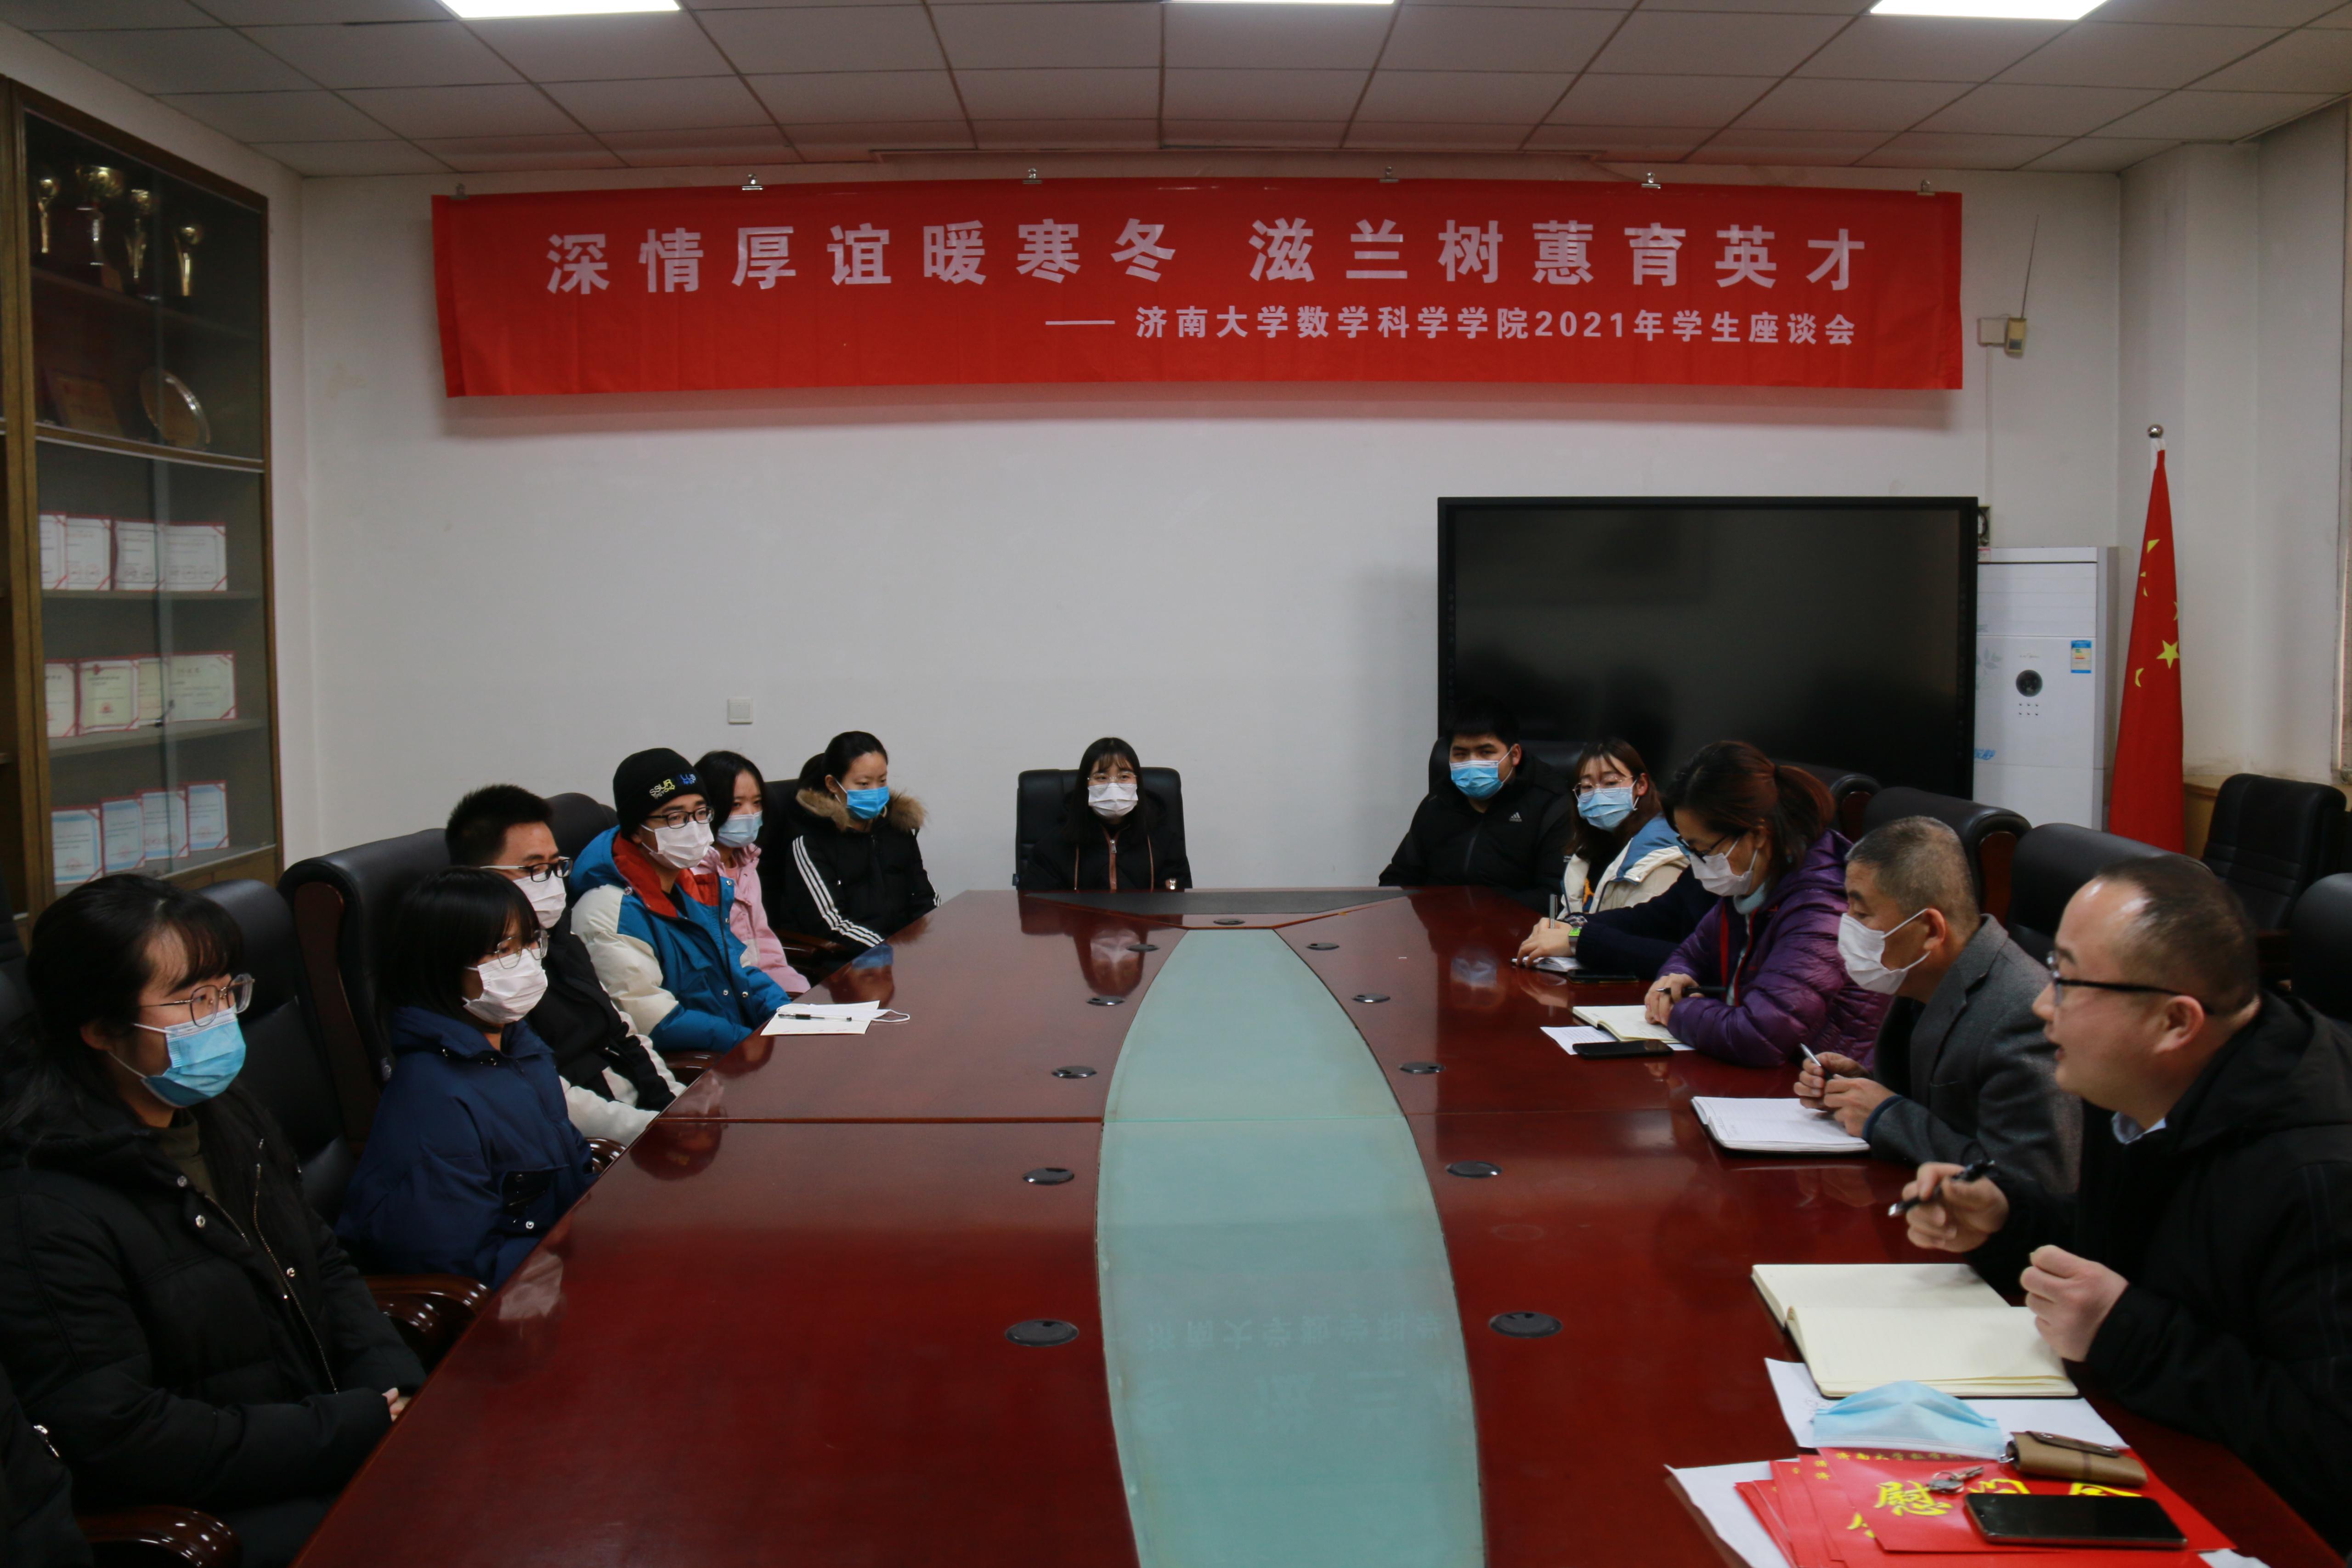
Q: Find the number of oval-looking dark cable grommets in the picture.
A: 11